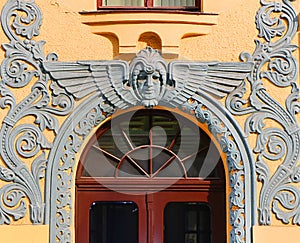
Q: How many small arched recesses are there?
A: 1